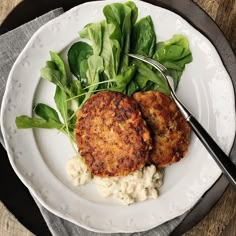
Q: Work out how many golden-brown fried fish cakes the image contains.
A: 2